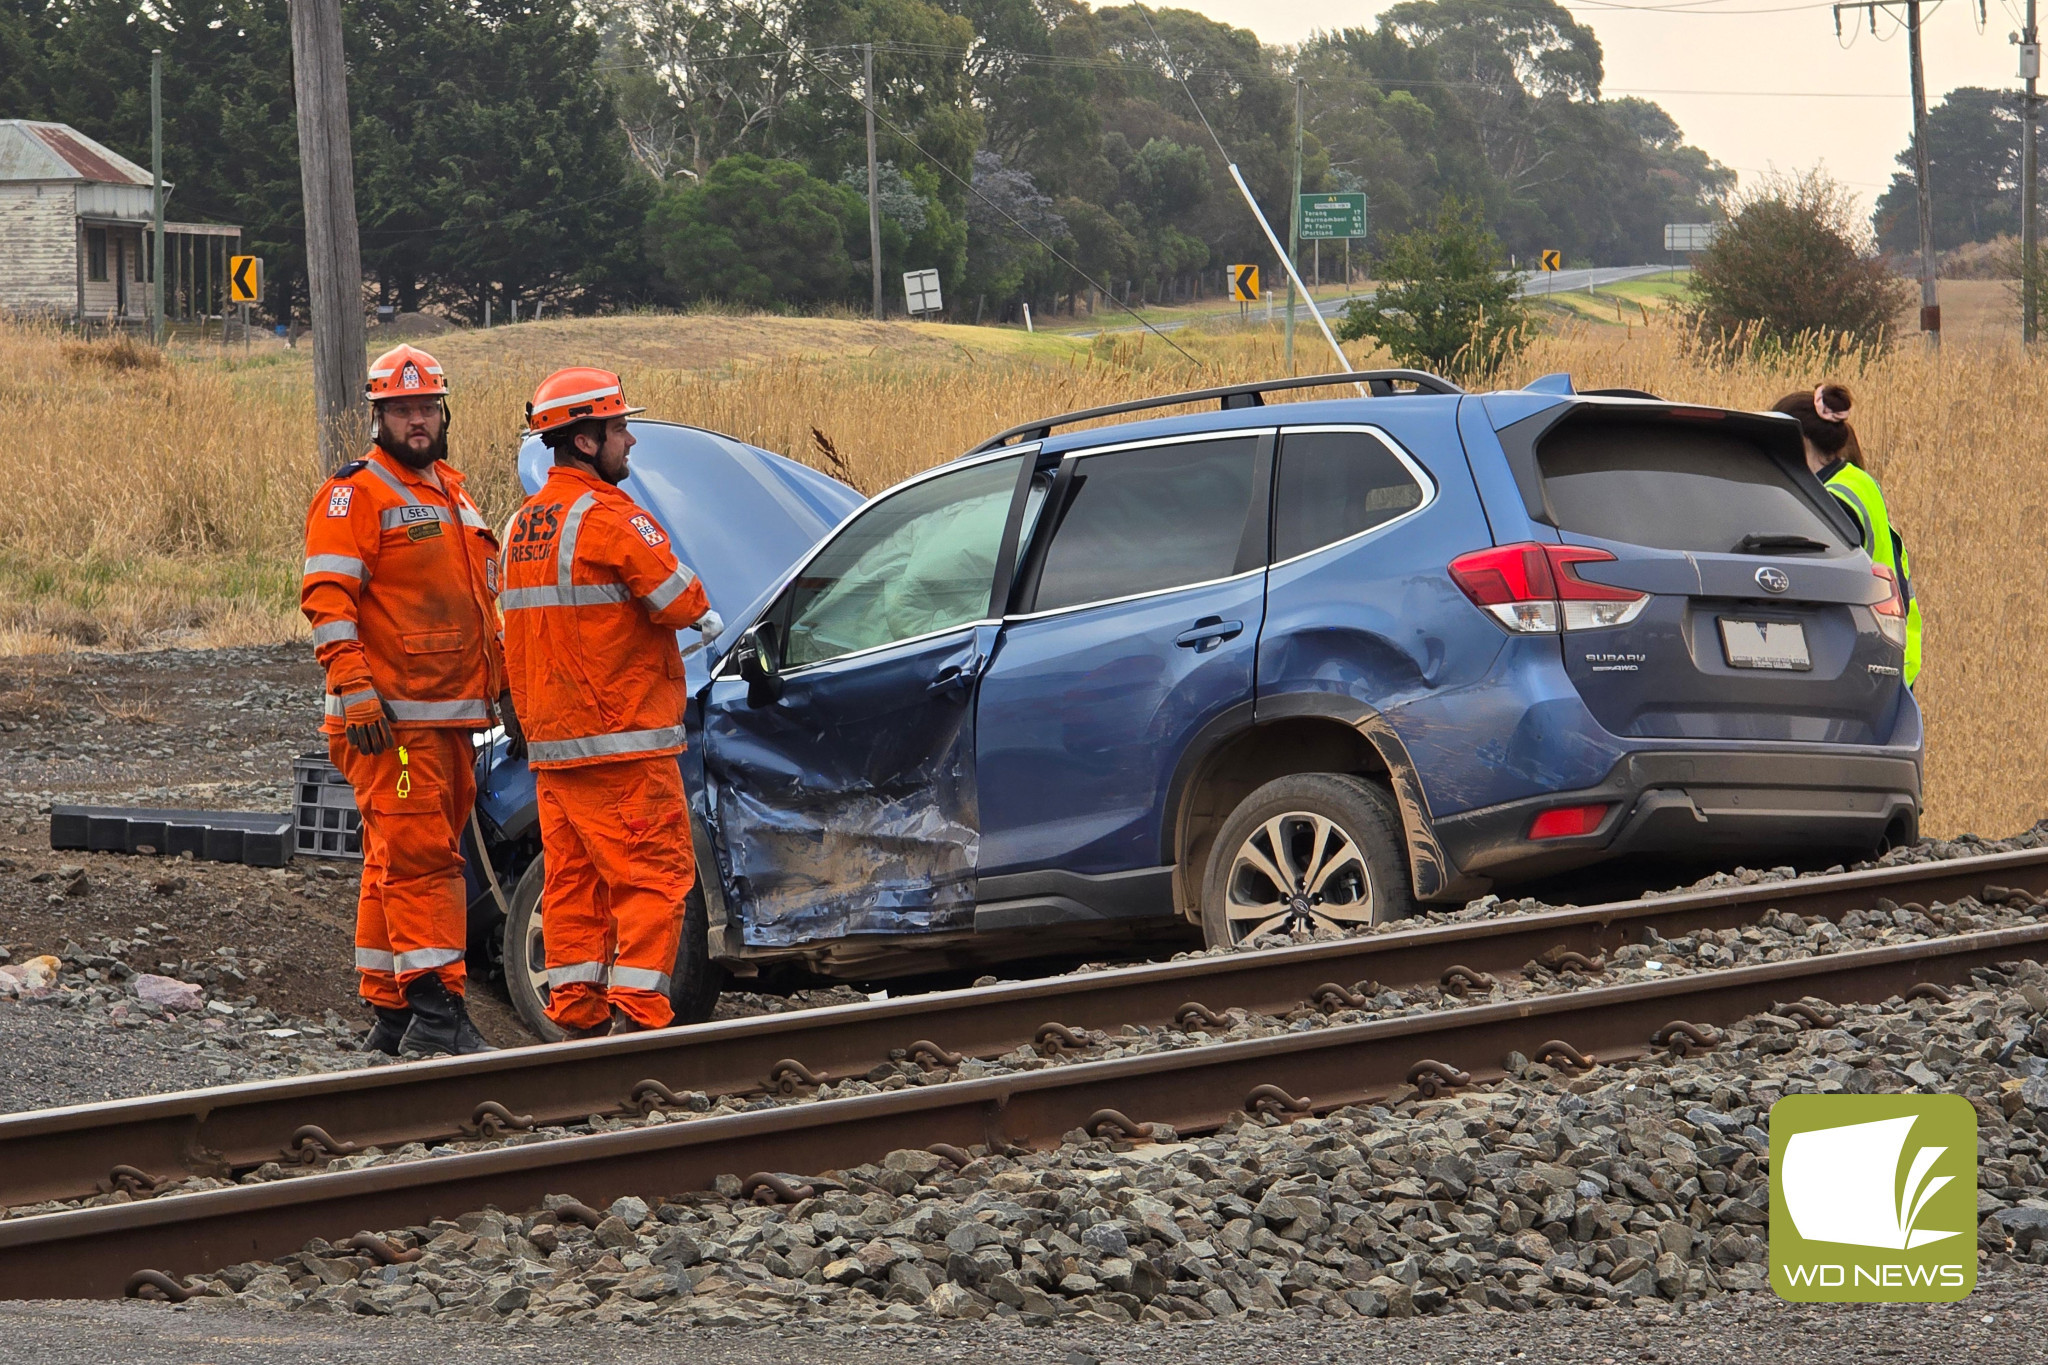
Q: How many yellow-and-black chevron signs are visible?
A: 3